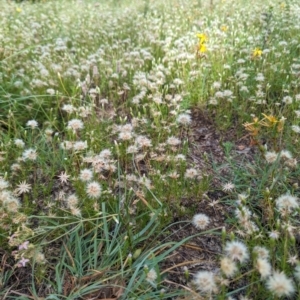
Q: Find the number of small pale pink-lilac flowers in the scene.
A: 2